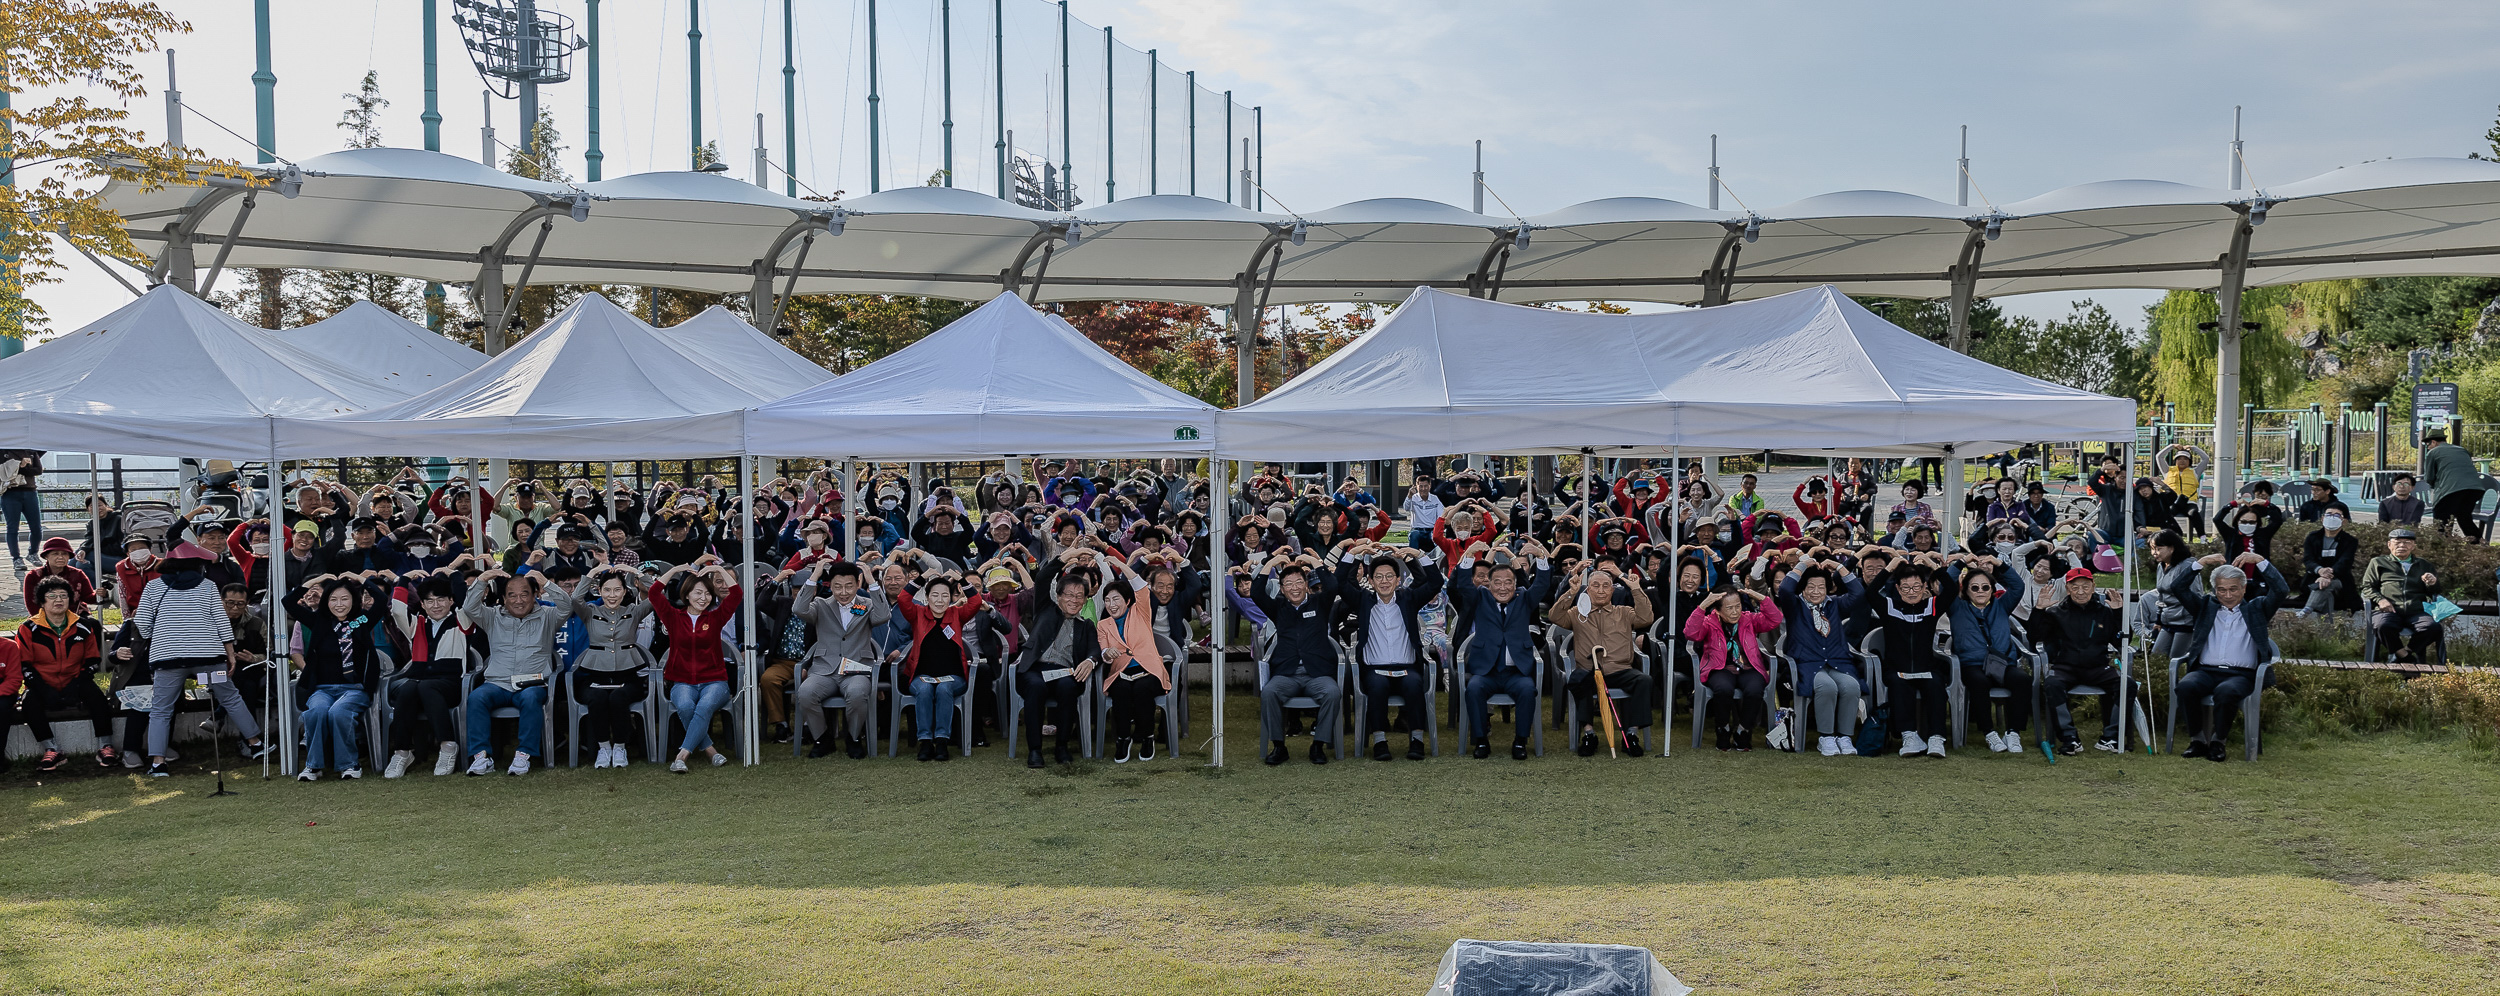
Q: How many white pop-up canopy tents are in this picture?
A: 4